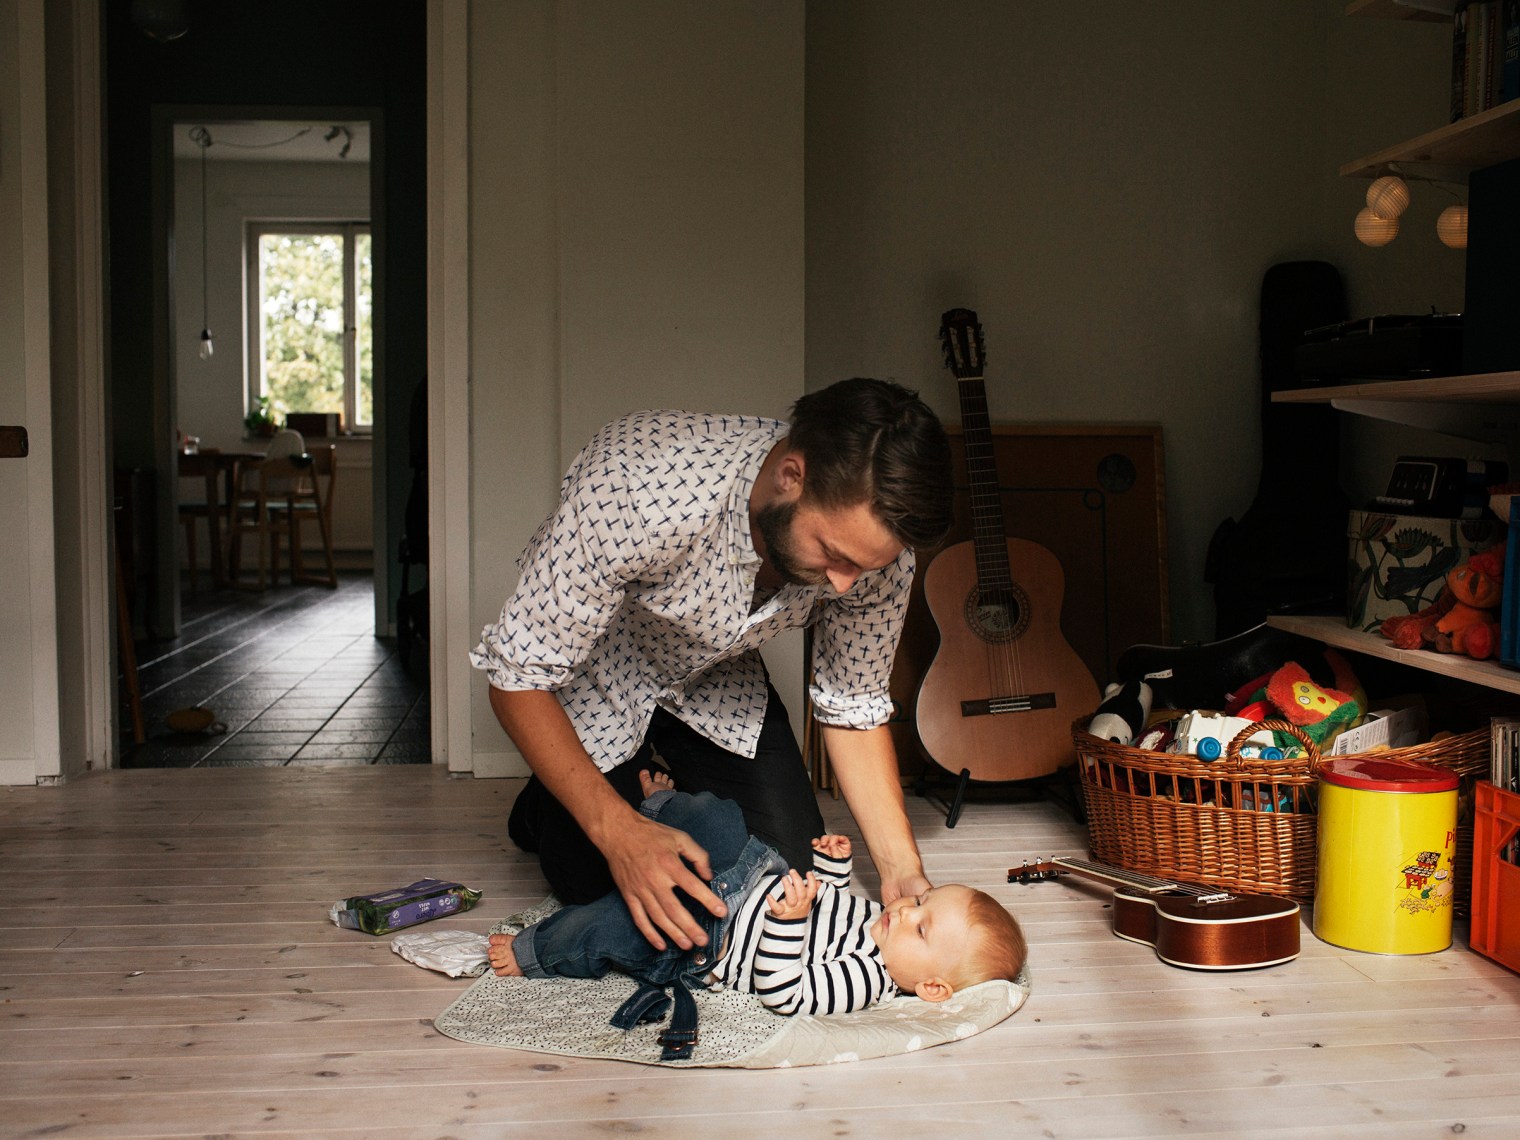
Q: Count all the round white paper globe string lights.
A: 3